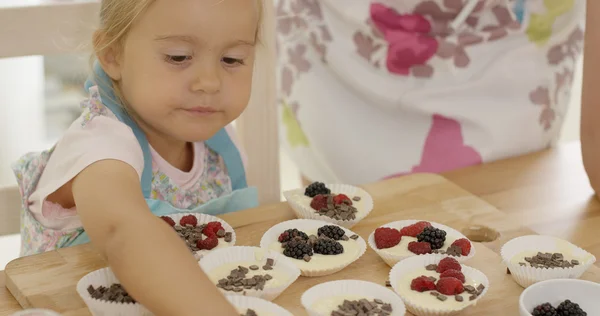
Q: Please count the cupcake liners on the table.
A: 10